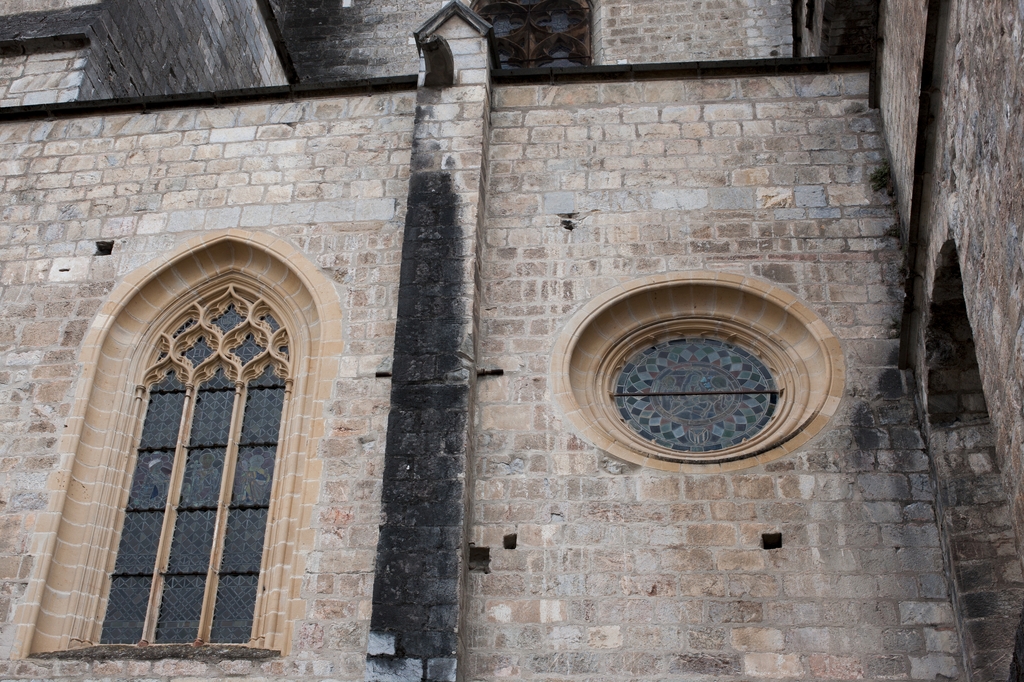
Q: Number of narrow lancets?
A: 3